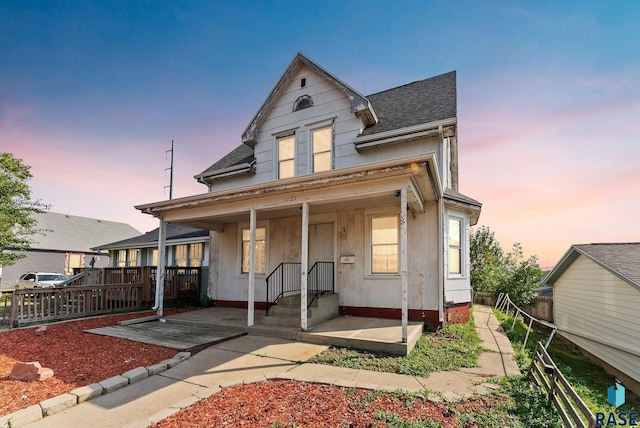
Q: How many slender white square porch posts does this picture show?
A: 4